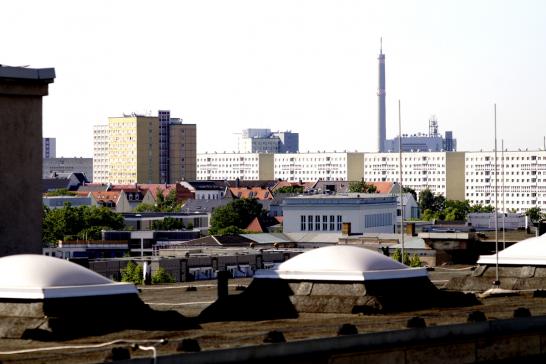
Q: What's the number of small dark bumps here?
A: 7